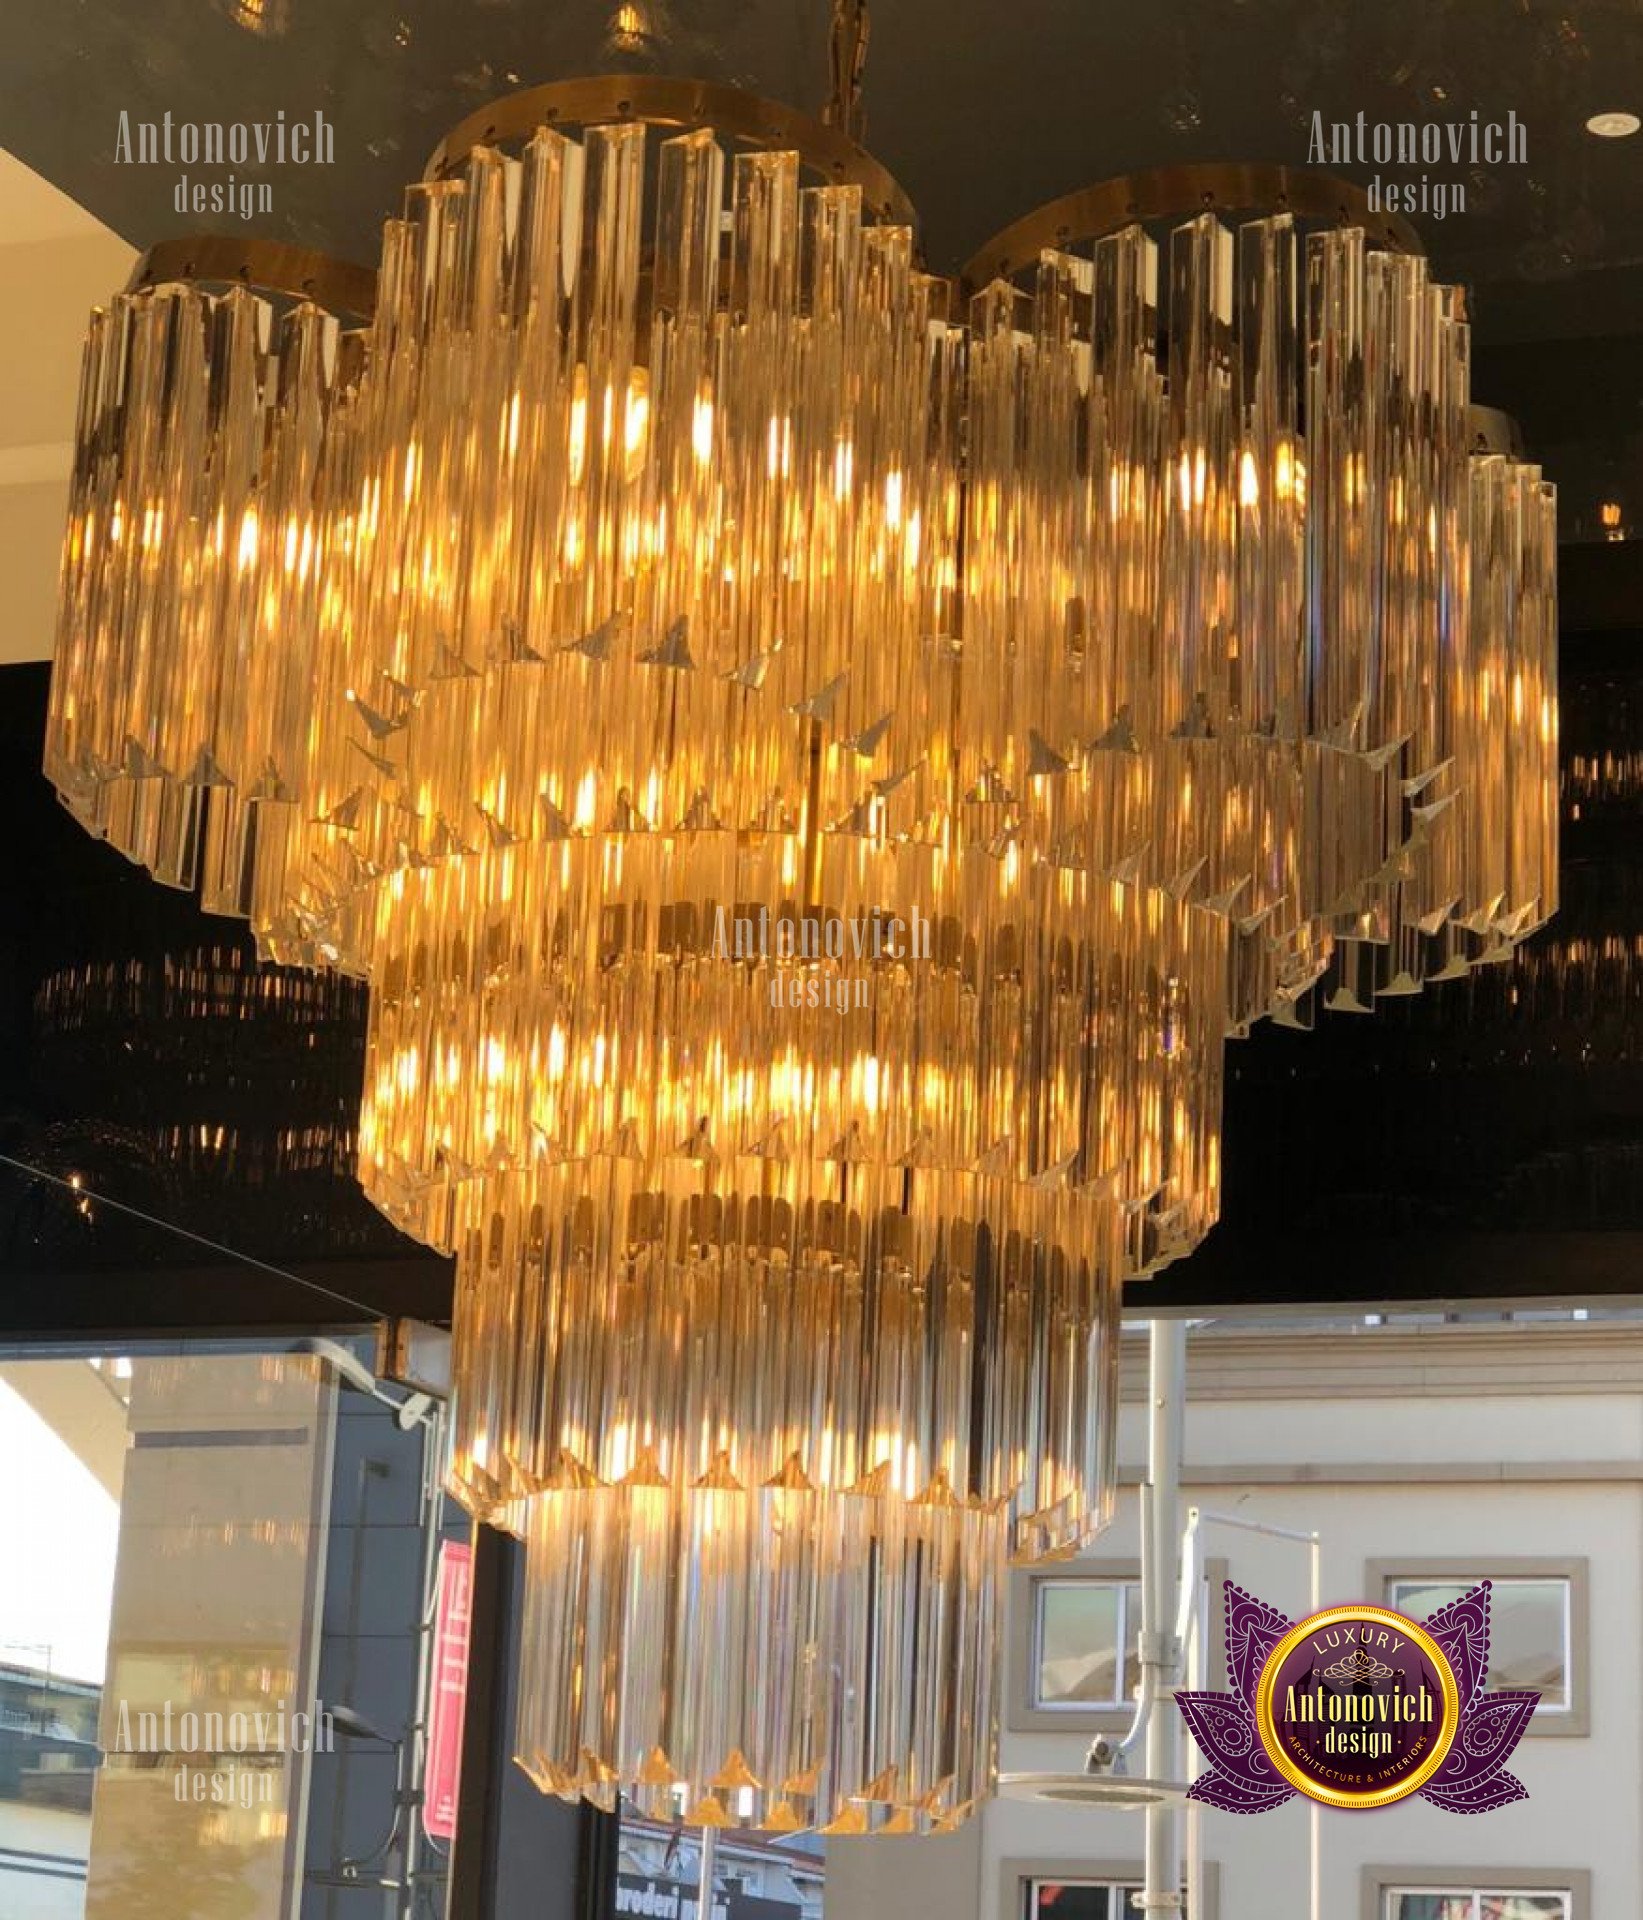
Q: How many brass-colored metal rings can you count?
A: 4